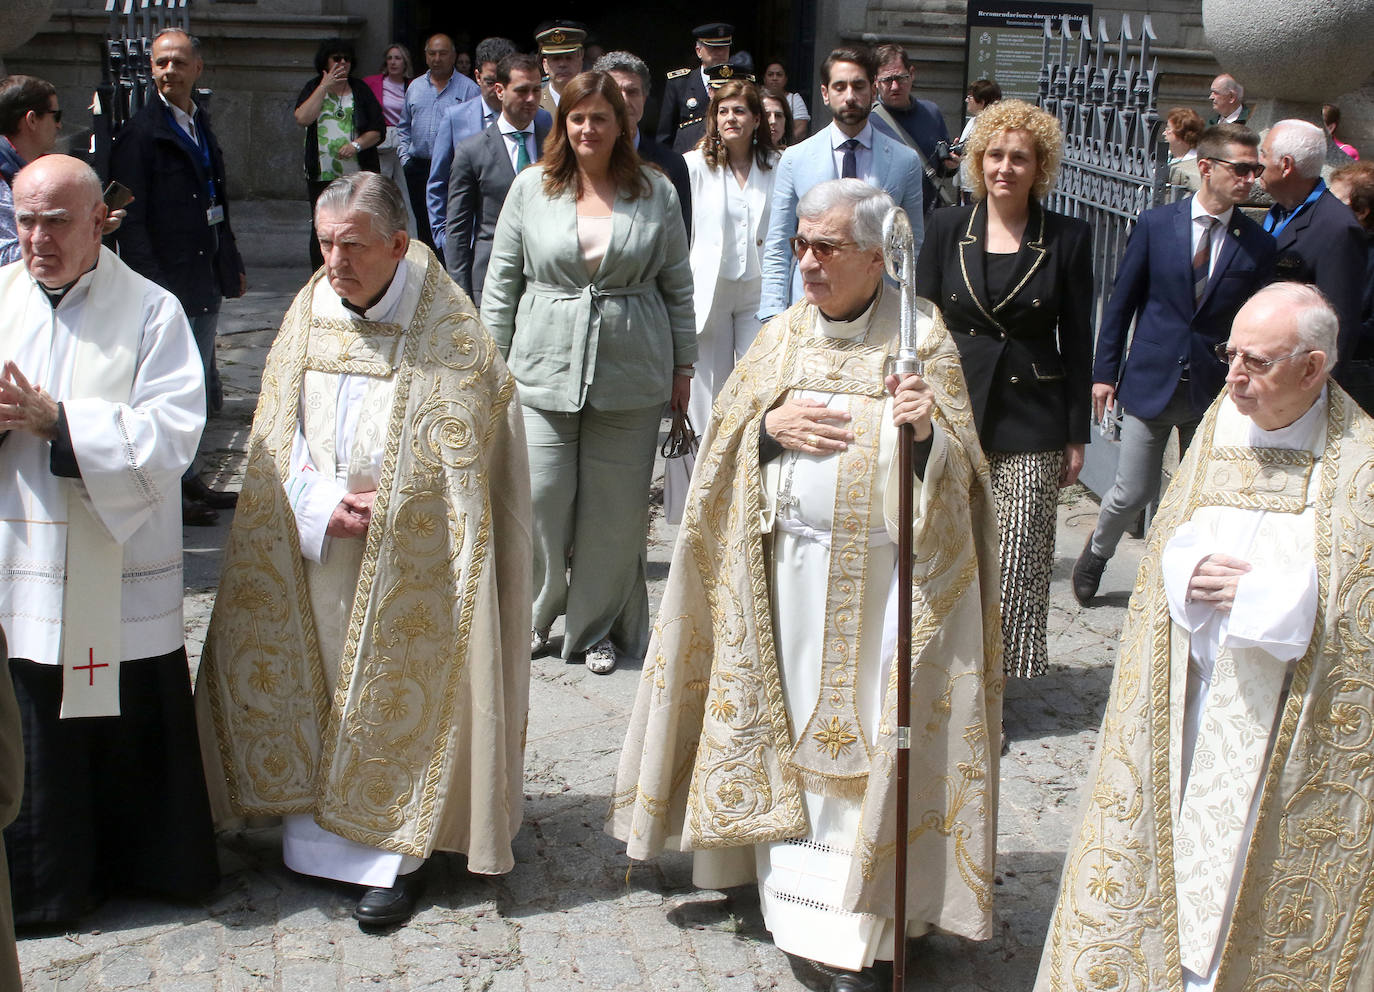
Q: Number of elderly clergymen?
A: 4